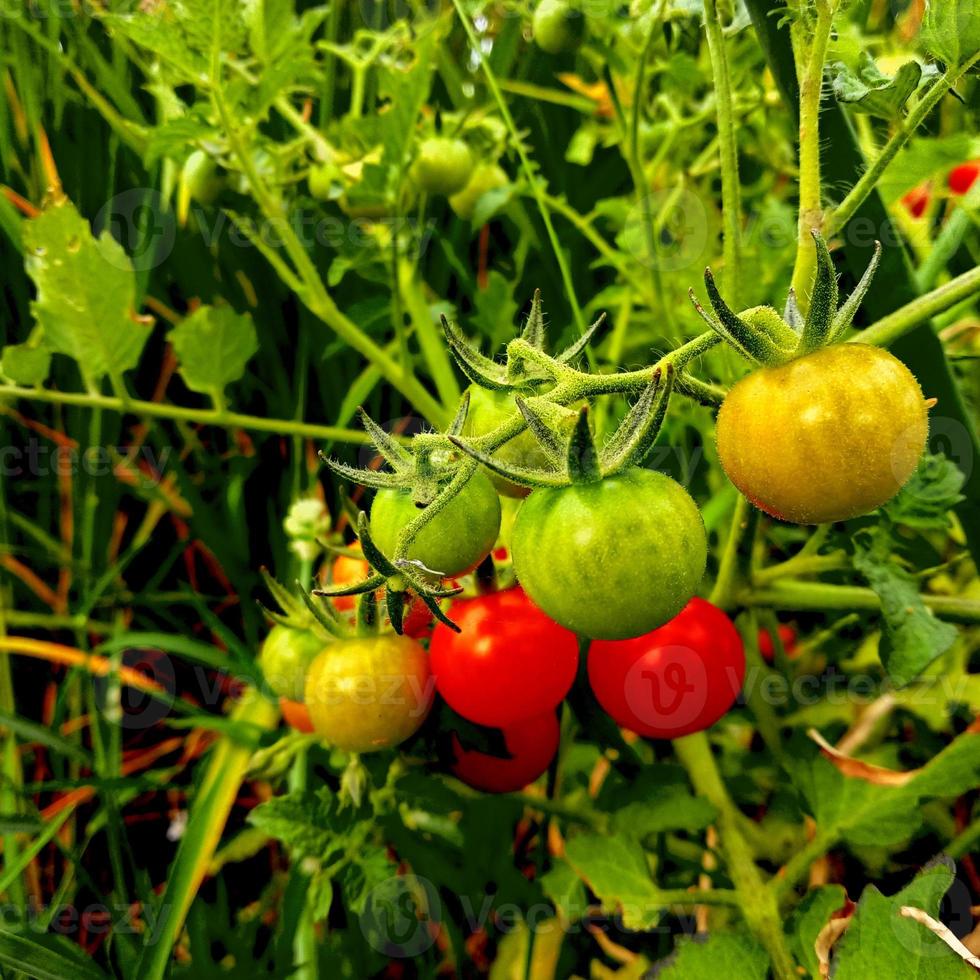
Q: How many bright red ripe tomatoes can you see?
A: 3